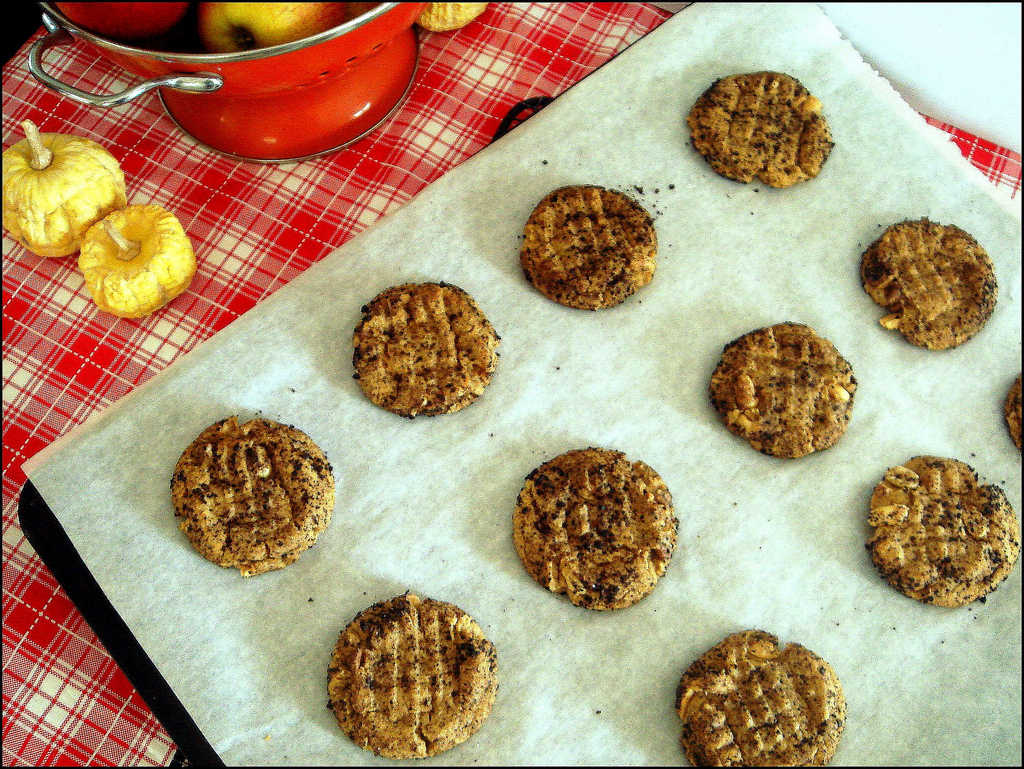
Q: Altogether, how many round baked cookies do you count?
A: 11